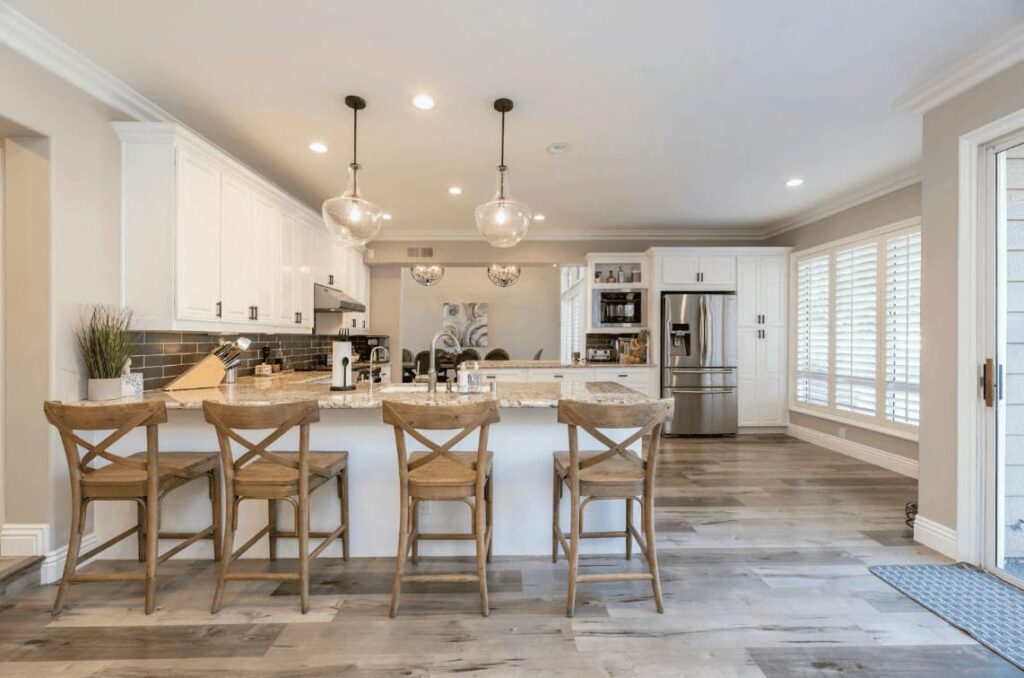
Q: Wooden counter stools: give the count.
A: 4